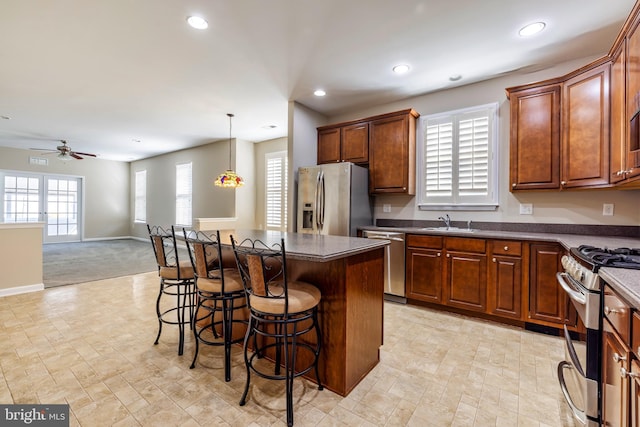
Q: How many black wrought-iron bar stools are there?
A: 3